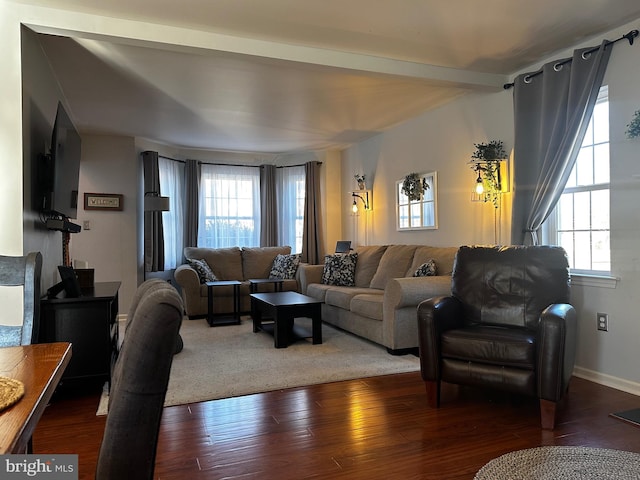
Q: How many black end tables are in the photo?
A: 2